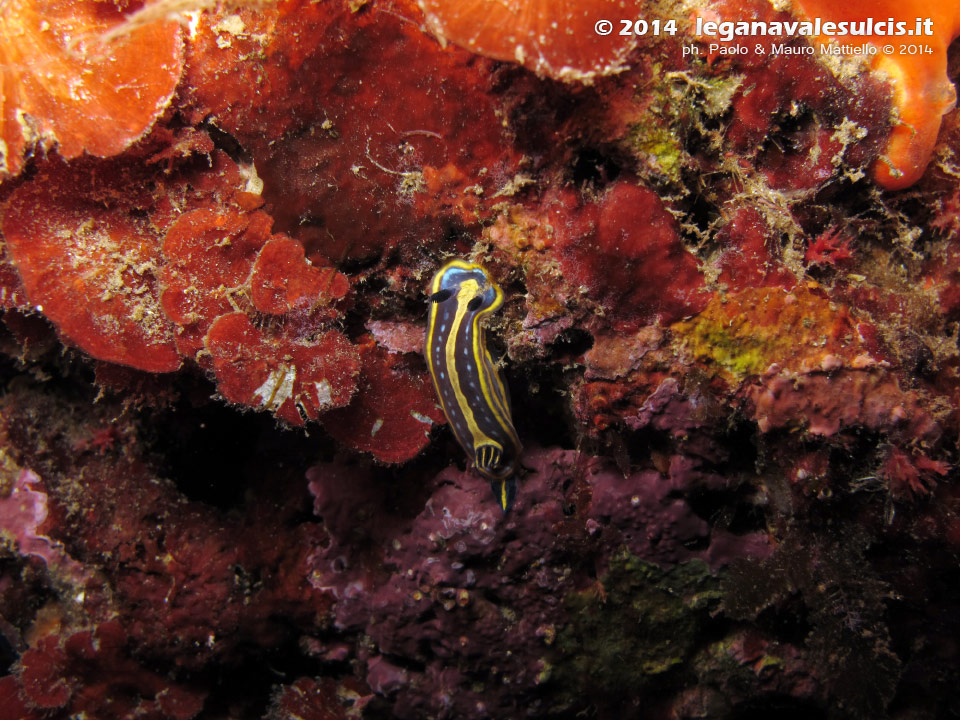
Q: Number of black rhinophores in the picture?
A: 2